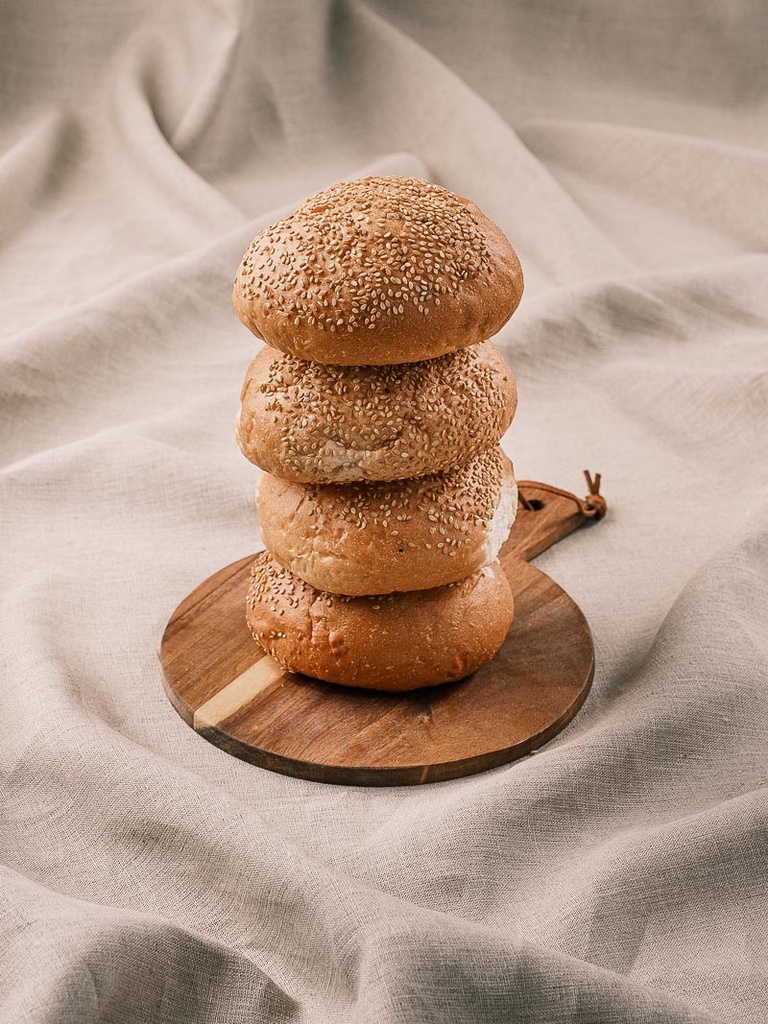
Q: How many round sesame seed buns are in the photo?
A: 4